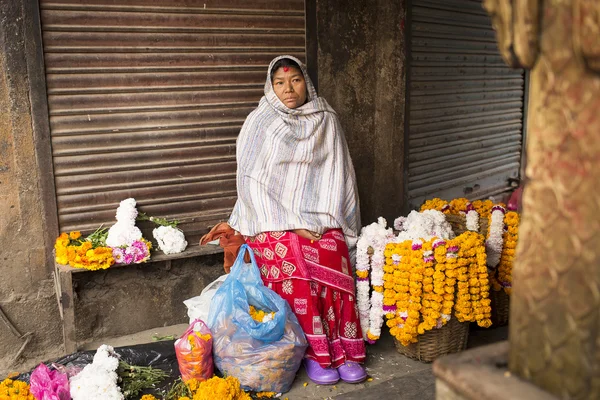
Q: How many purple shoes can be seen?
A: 2